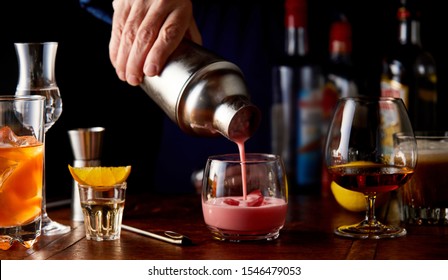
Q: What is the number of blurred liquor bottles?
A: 3